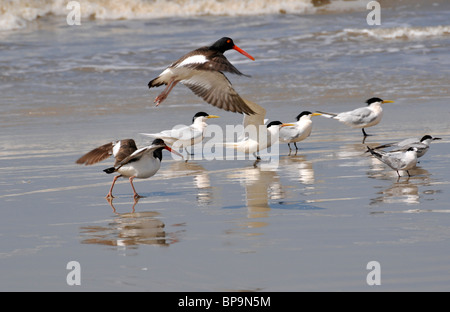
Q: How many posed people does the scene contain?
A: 0